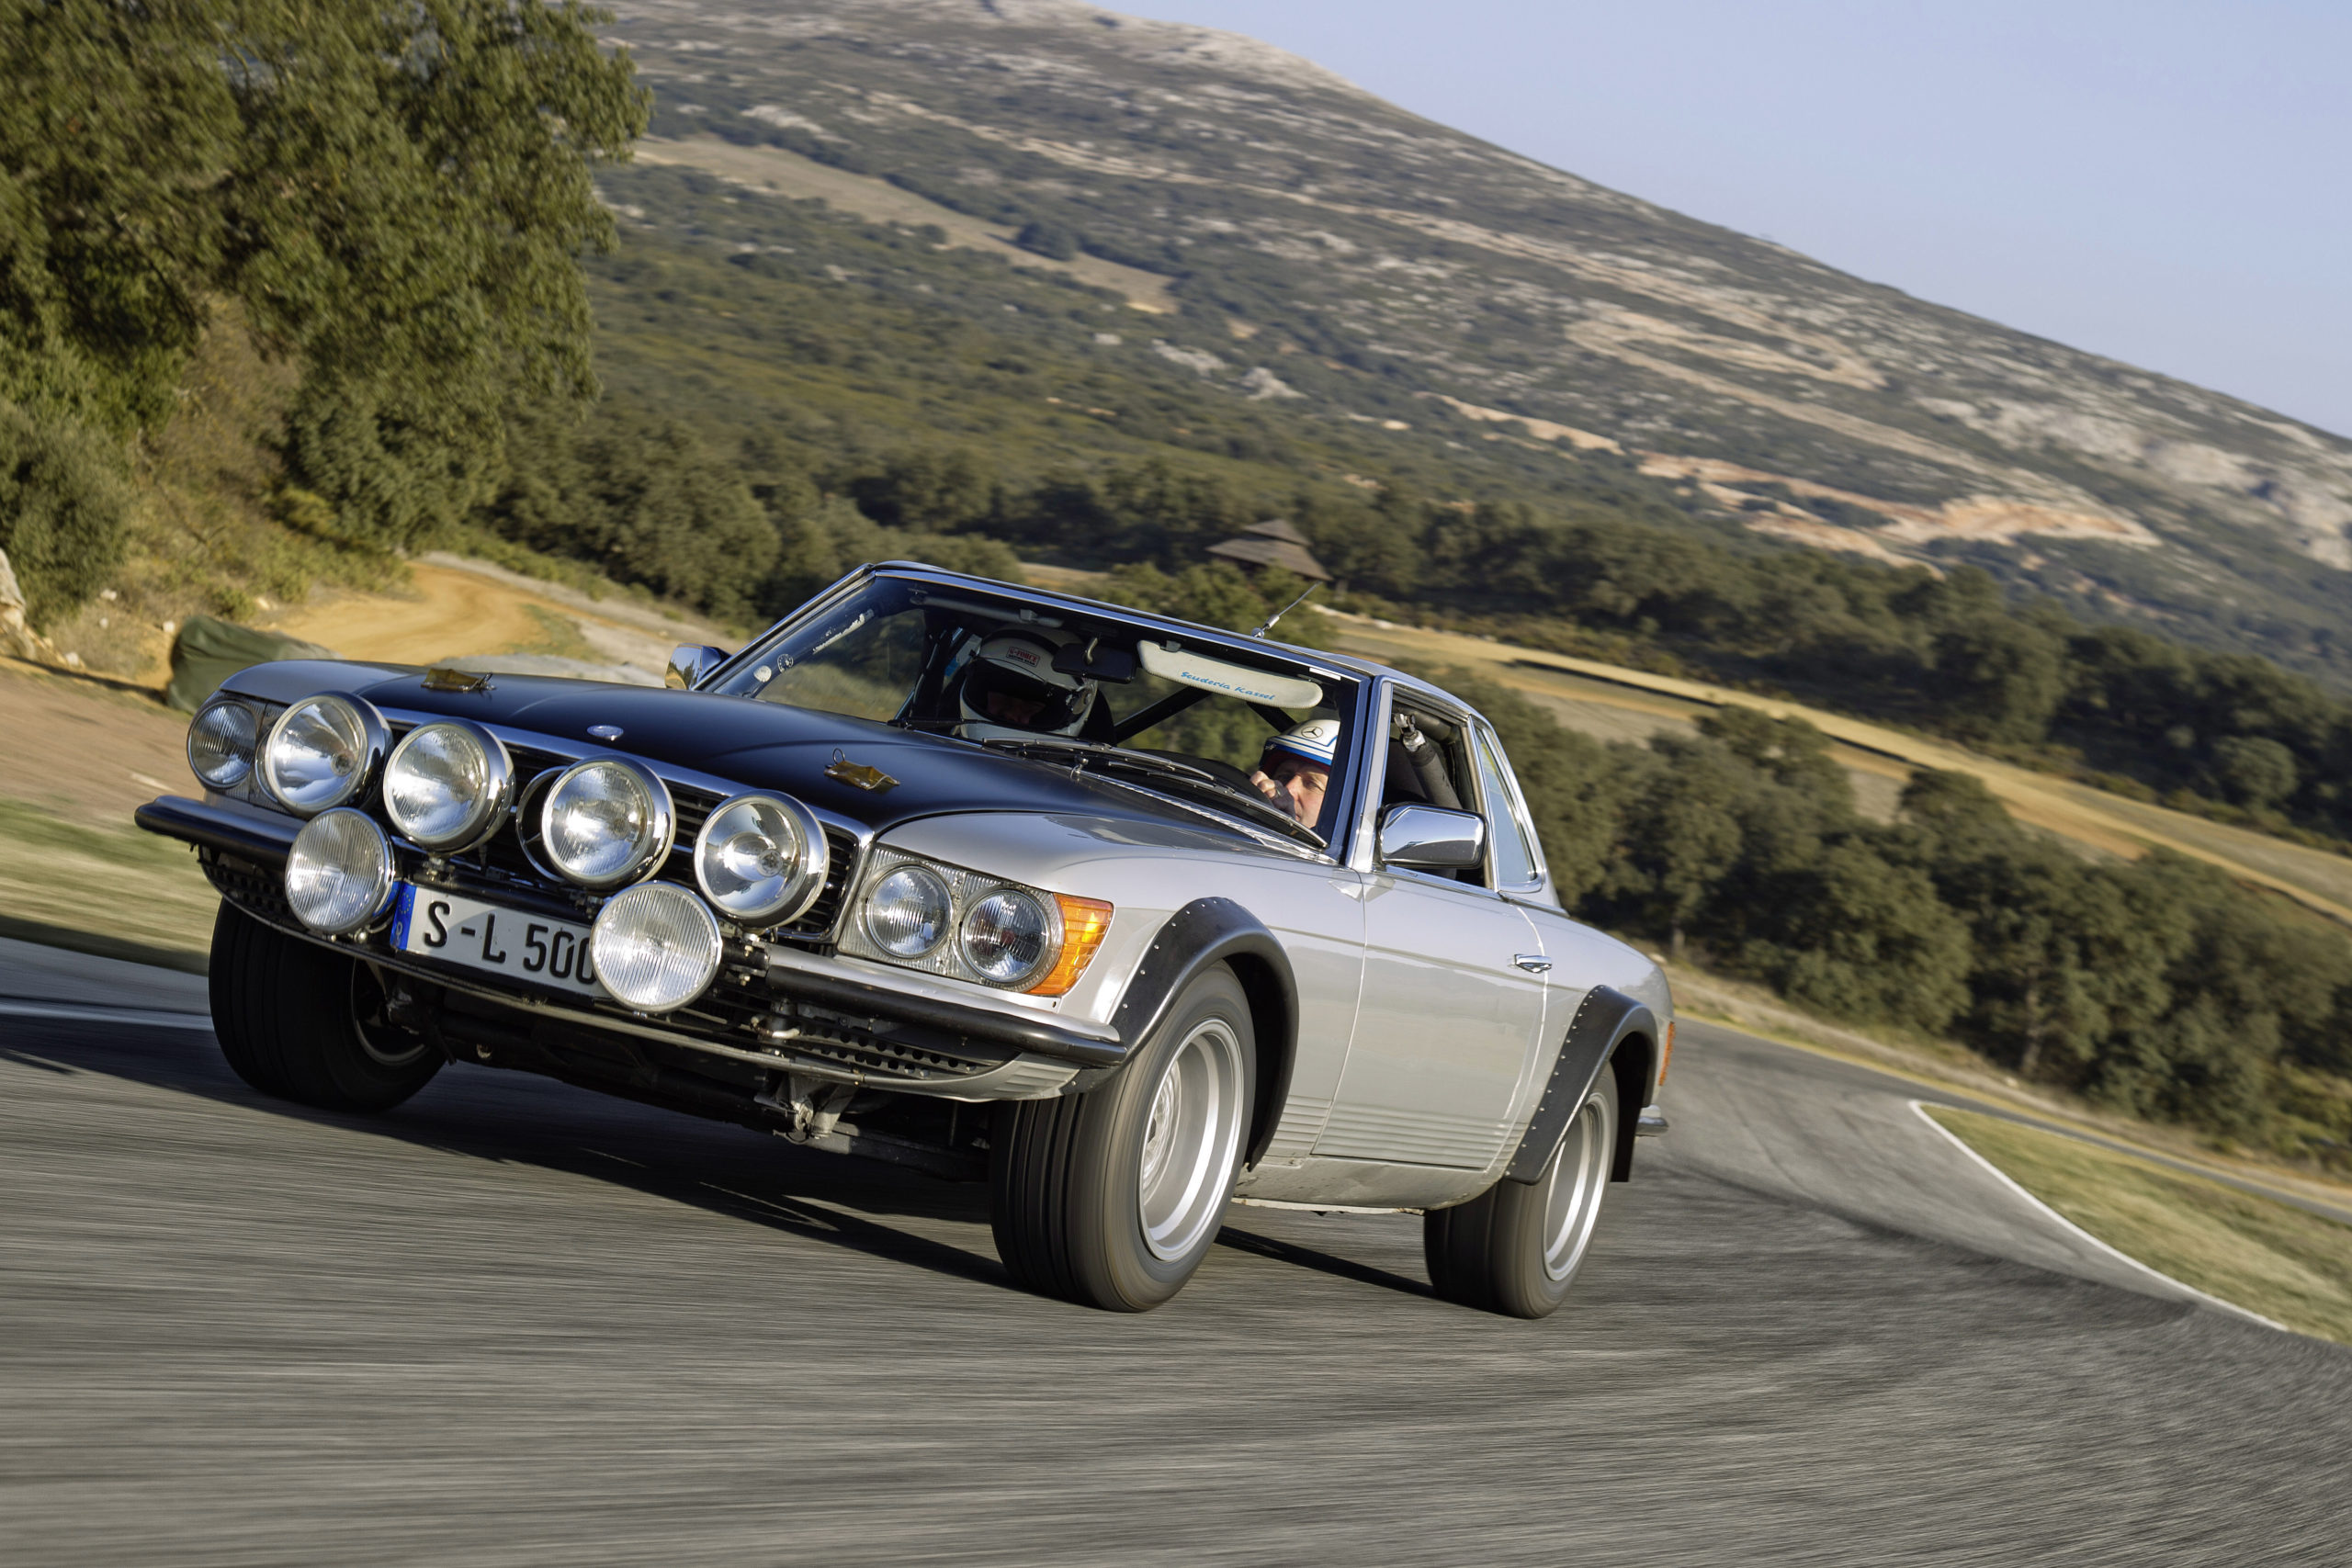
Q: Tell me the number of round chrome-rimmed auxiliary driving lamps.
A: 6